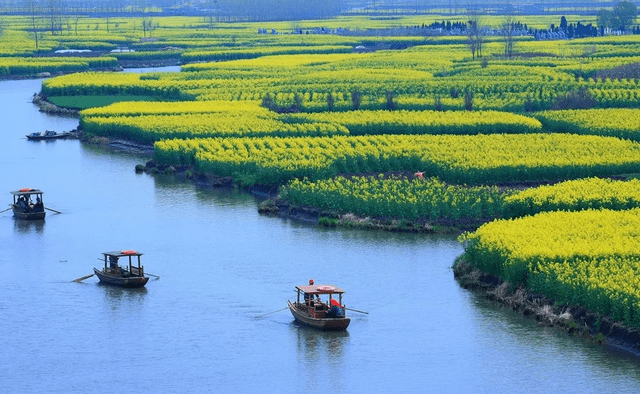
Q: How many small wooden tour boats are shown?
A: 3